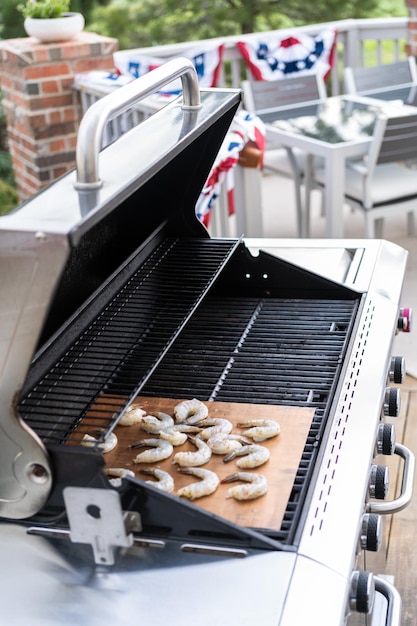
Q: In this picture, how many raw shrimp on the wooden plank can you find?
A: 15